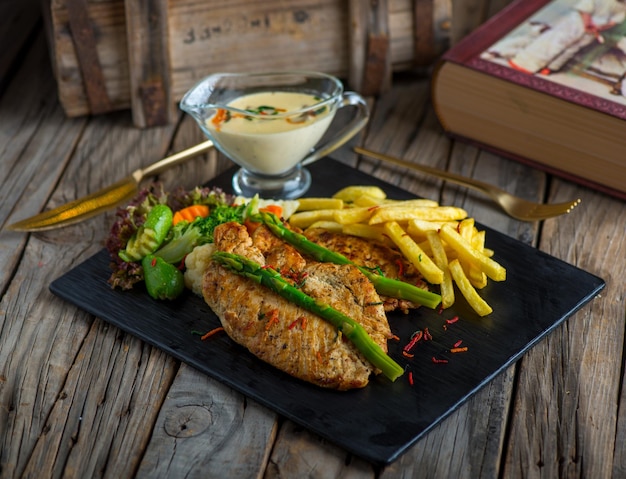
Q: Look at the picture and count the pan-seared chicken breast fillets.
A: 2